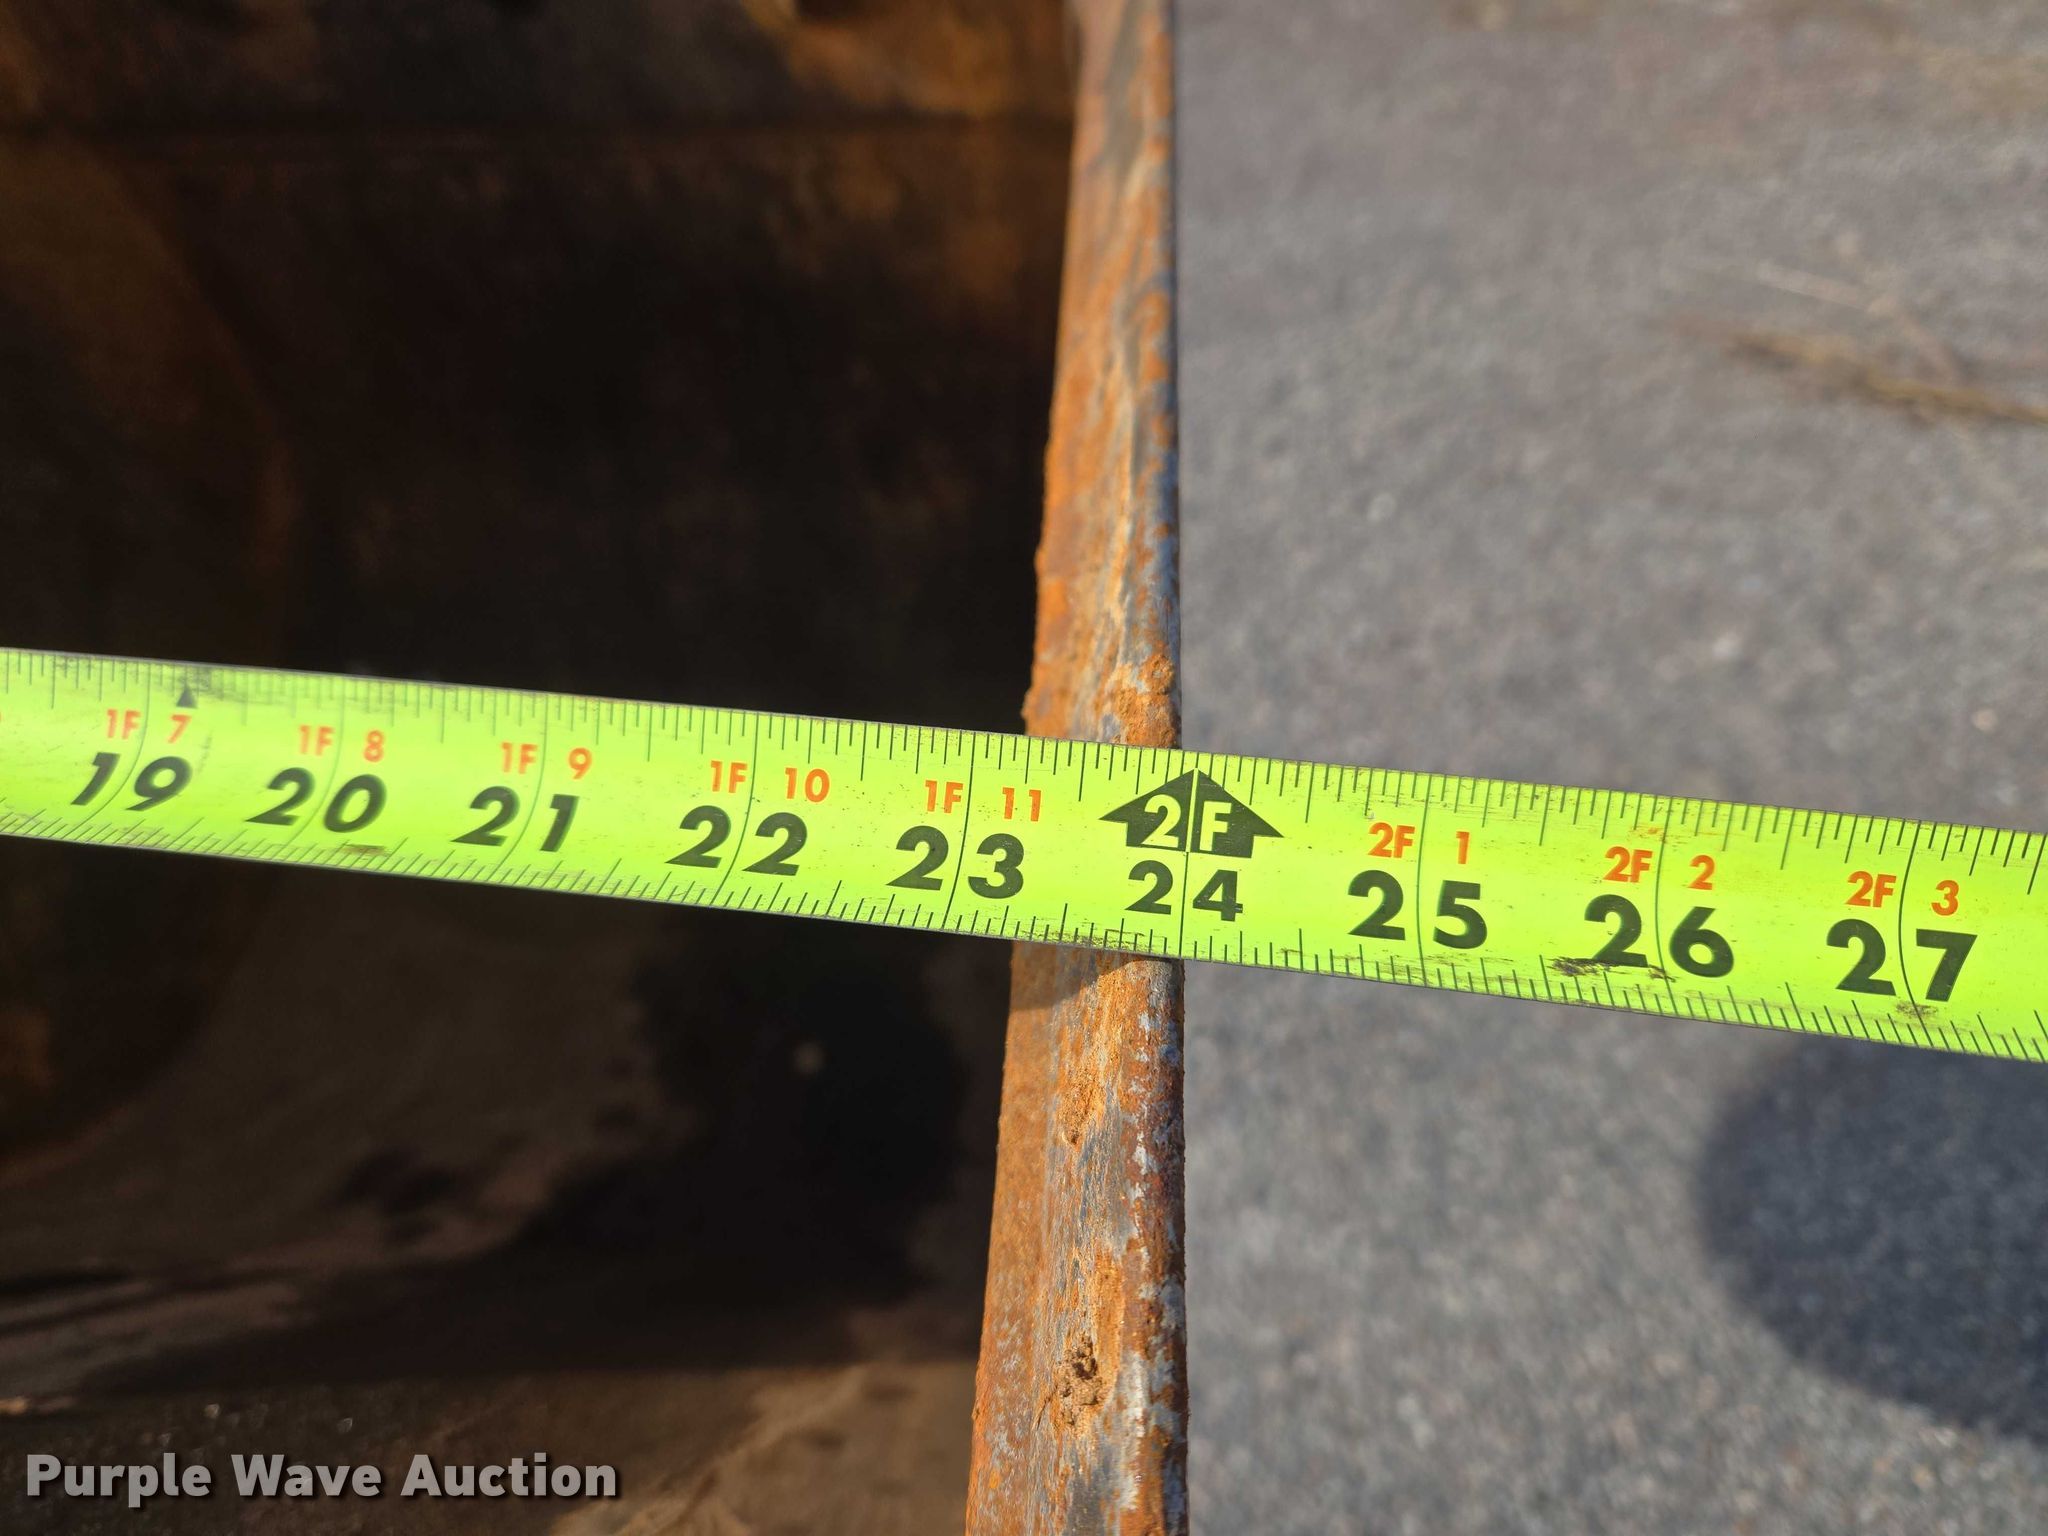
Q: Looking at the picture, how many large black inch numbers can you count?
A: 9